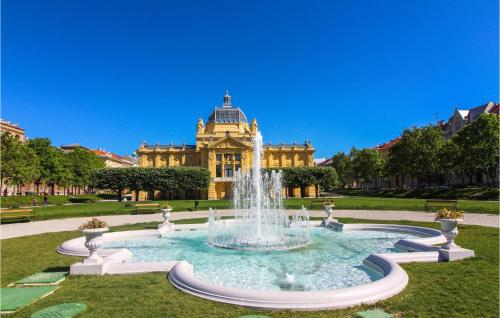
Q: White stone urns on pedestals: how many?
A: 4